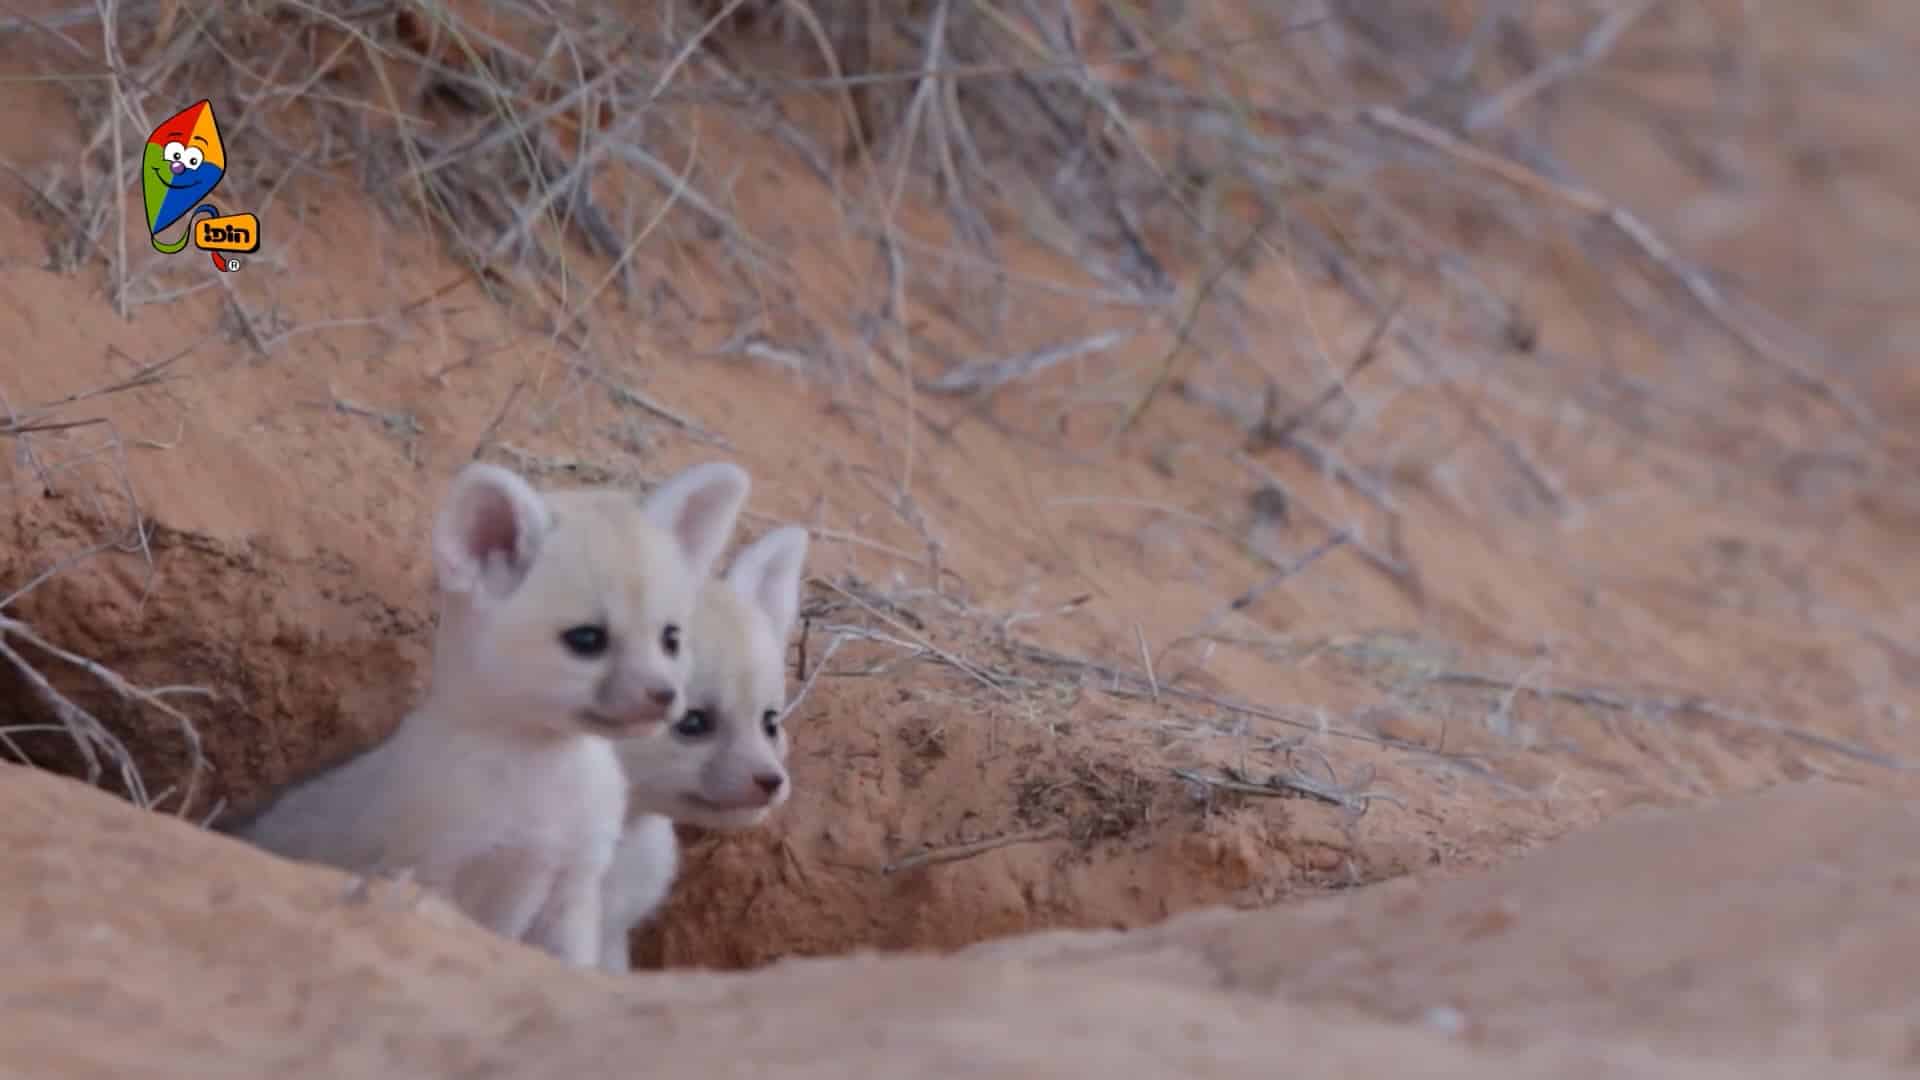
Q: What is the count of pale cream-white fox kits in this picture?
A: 2